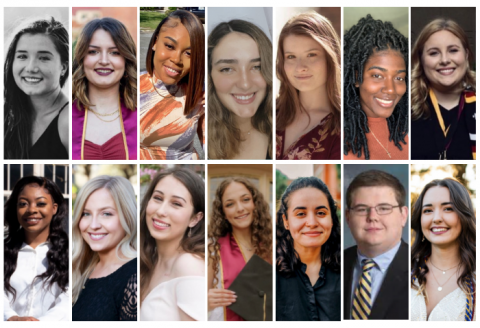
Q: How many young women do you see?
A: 13